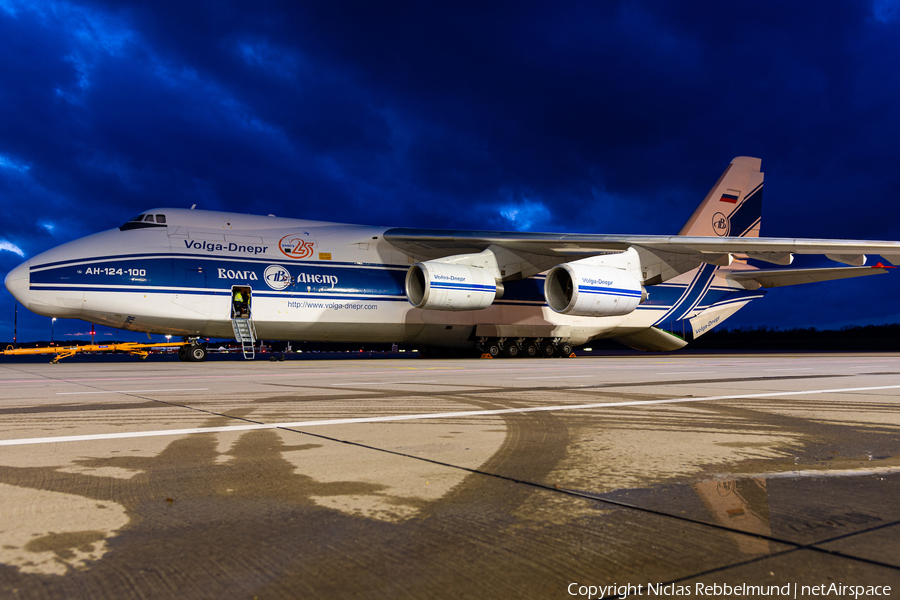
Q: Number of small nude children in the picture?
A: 0